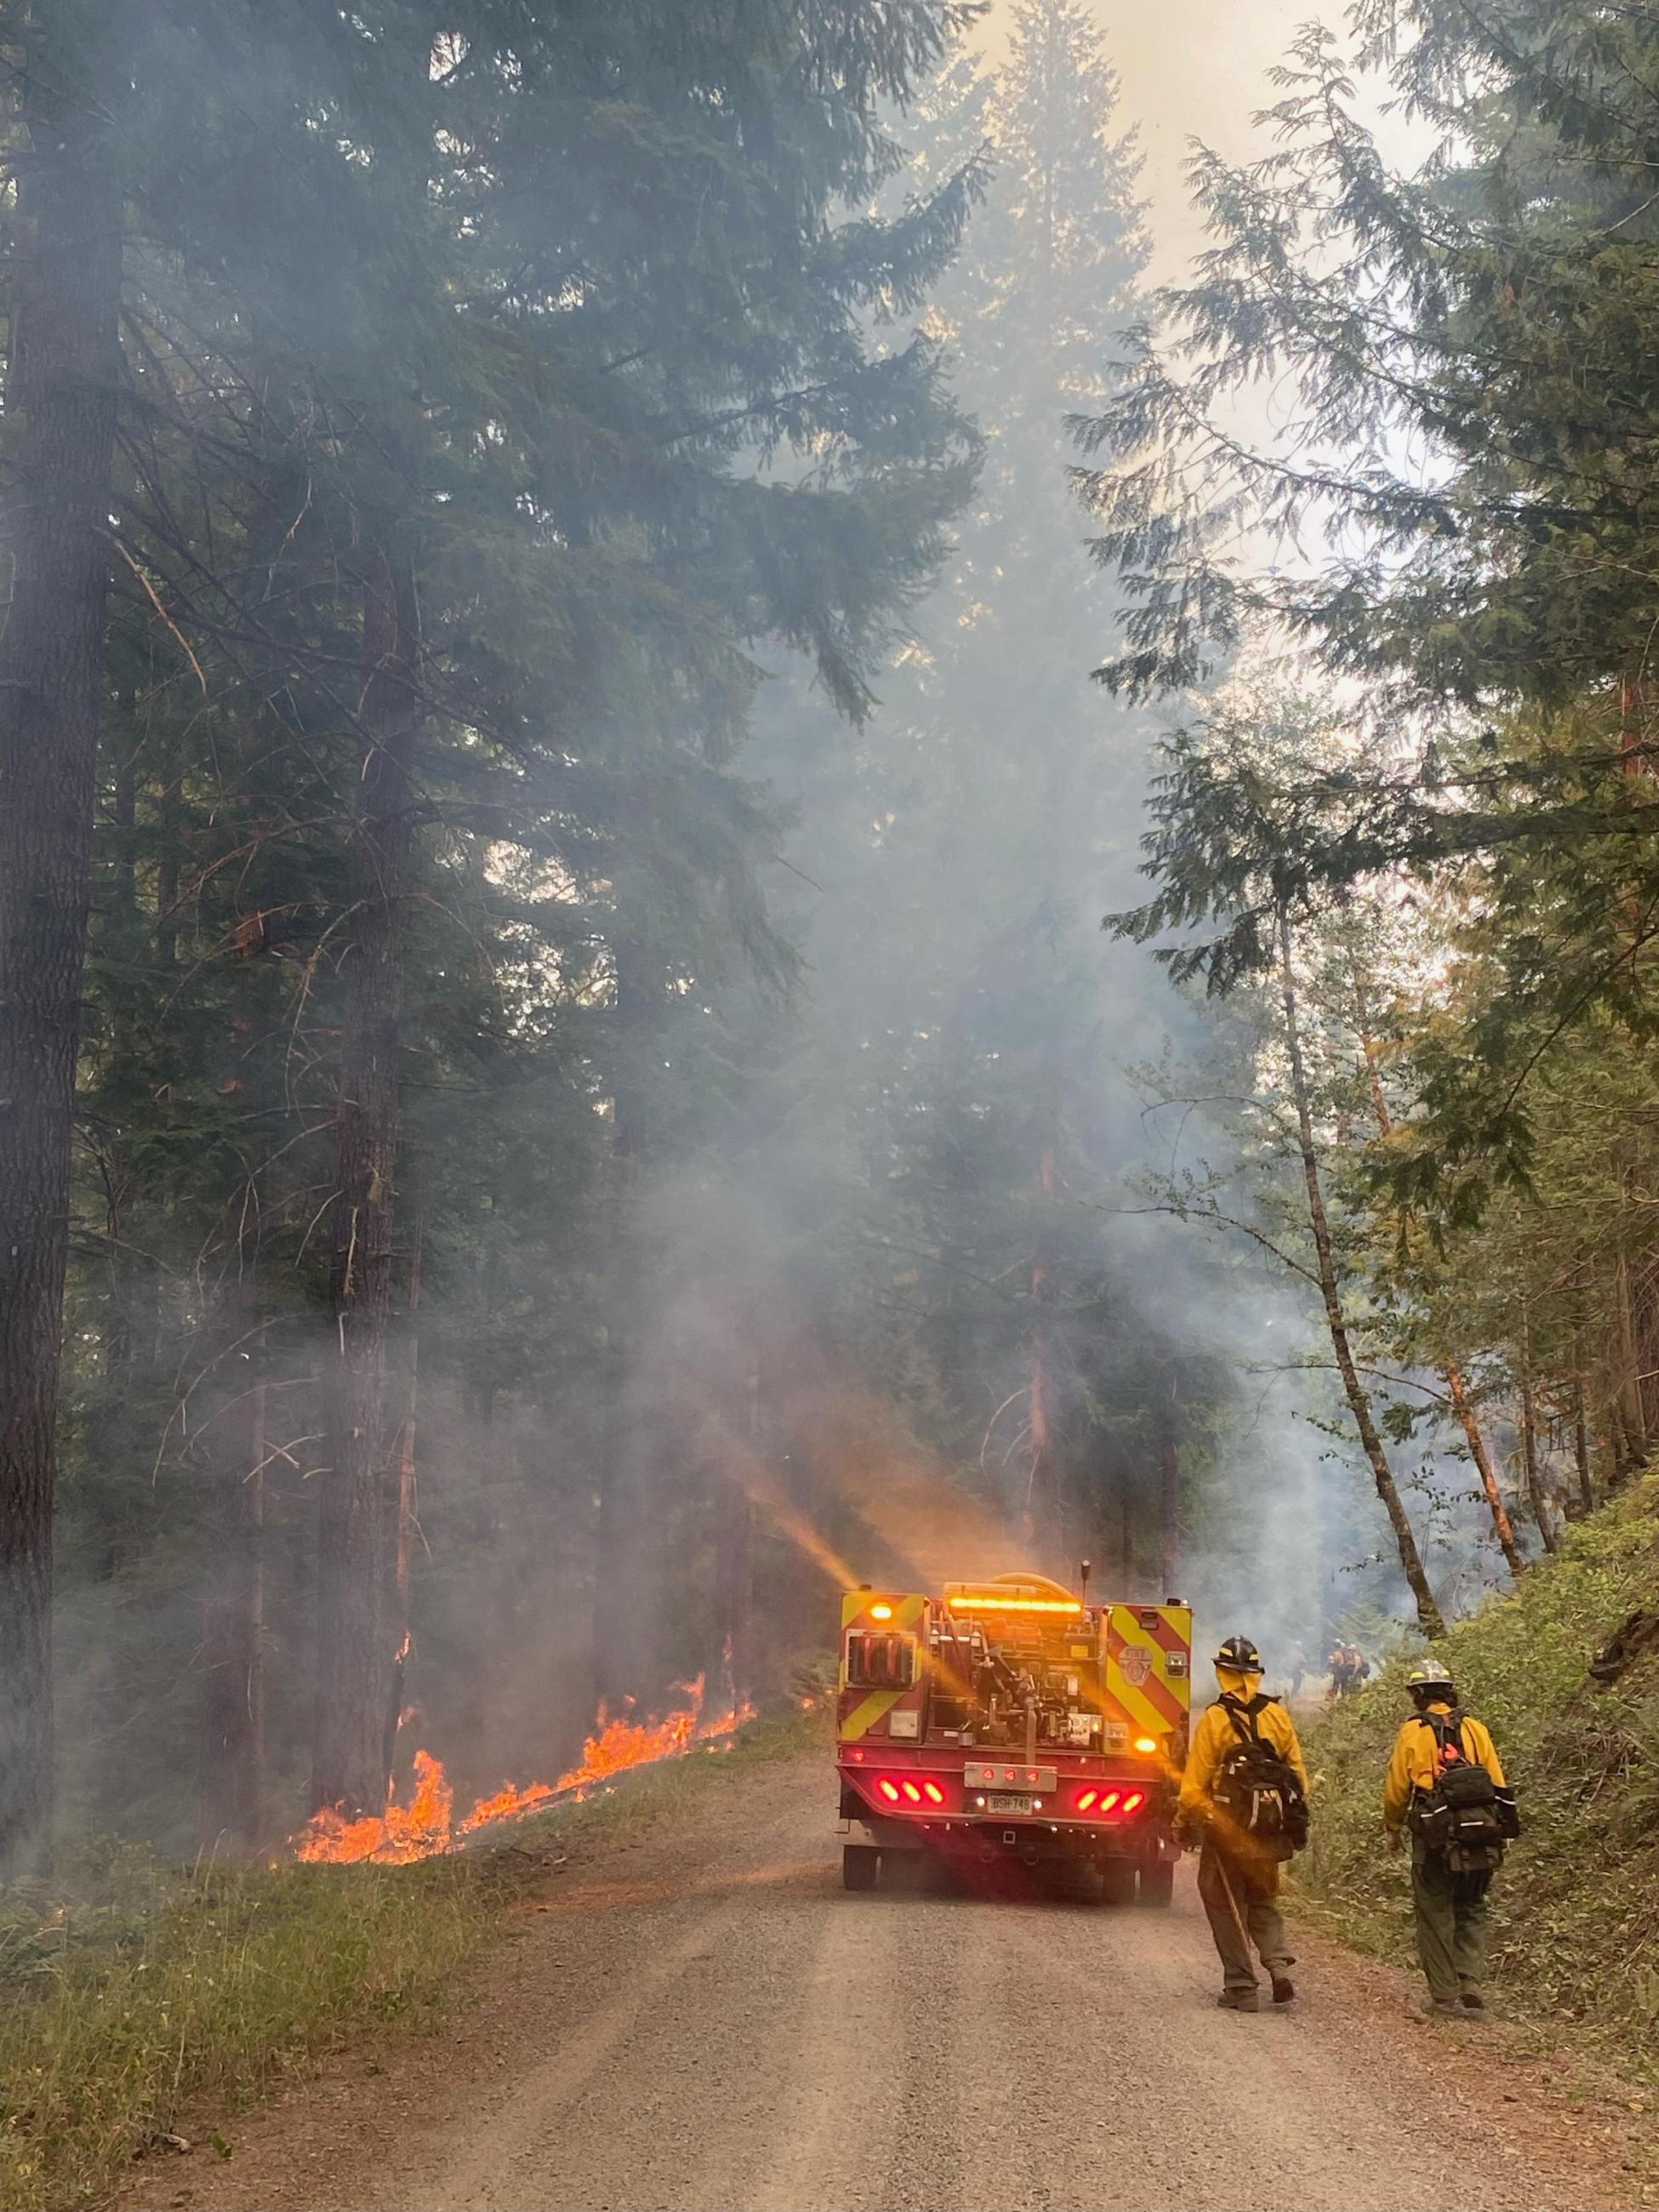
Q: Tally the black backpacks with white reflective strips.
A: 2